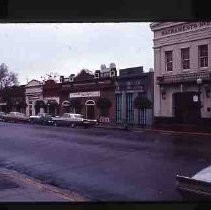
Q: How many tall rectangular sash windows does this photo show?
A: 3